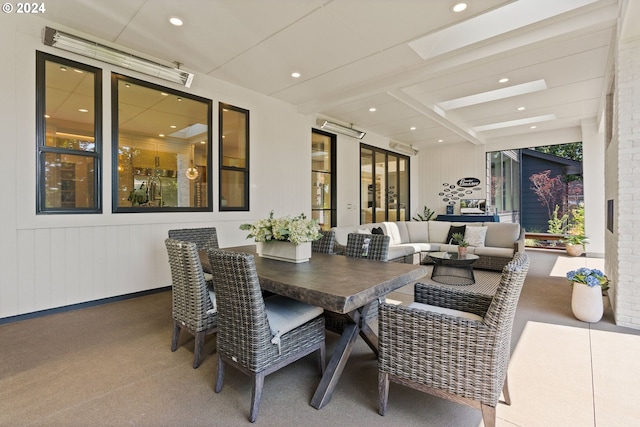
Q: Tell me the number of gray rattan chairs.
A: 6